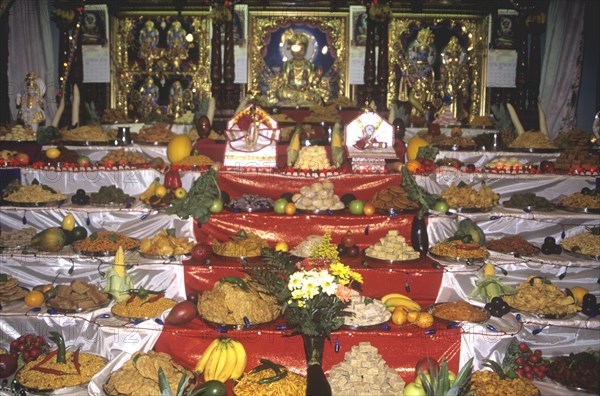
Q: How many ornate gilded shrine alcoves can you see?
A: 3